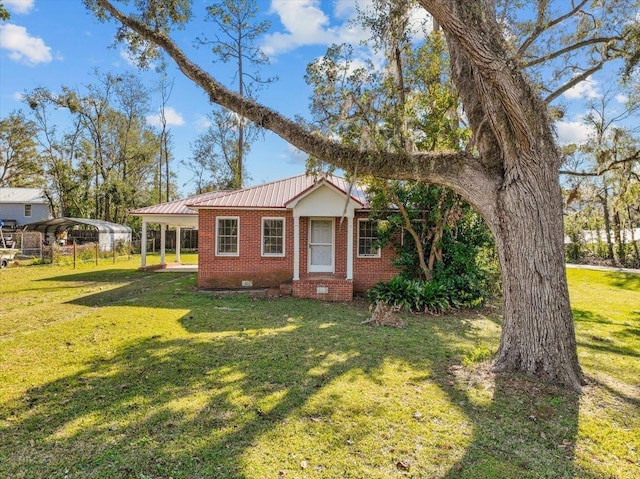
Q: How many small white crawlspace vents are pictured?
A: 2